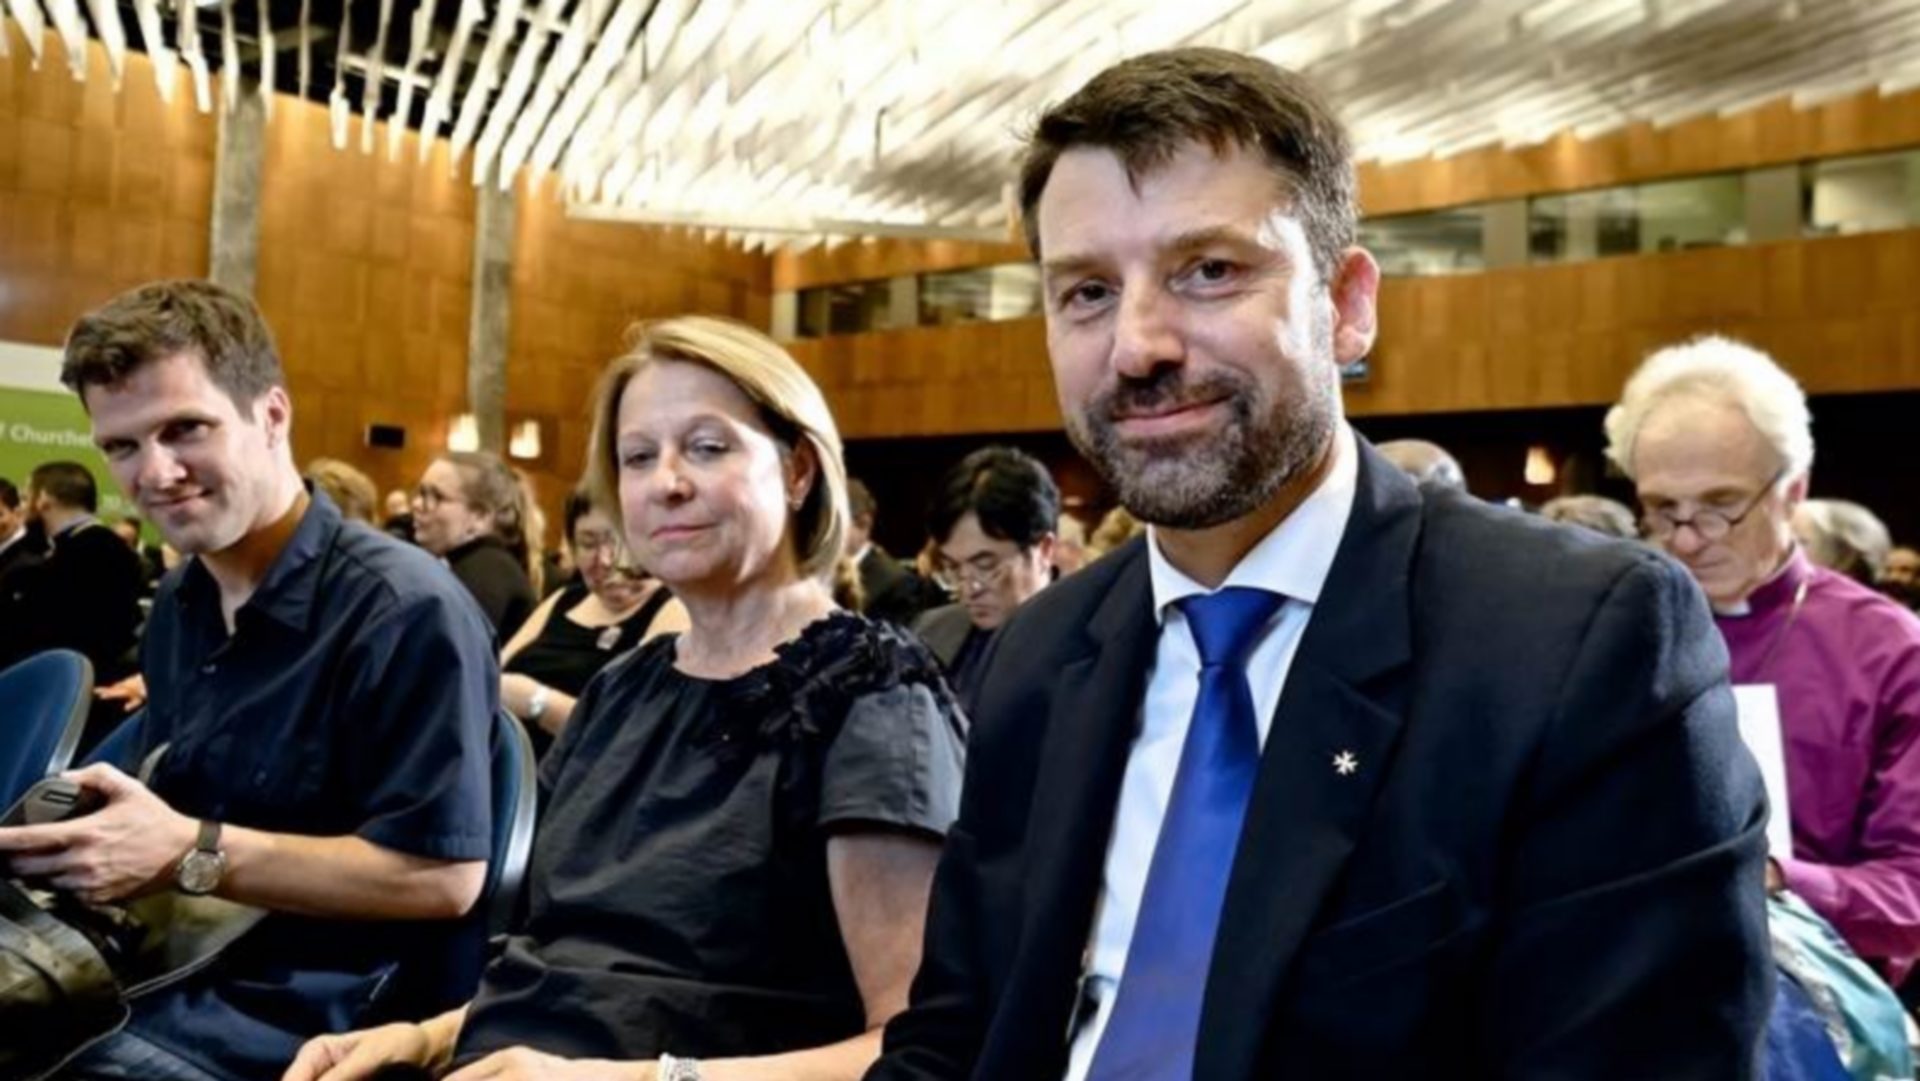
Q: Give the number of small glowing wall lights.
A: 3